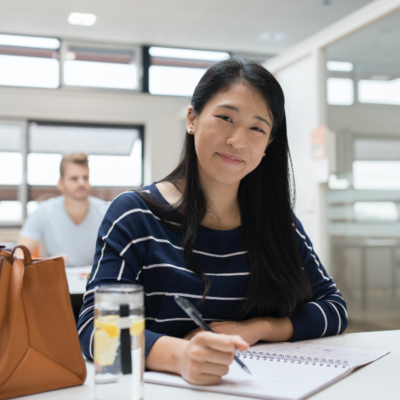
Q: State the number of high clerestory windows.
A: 3